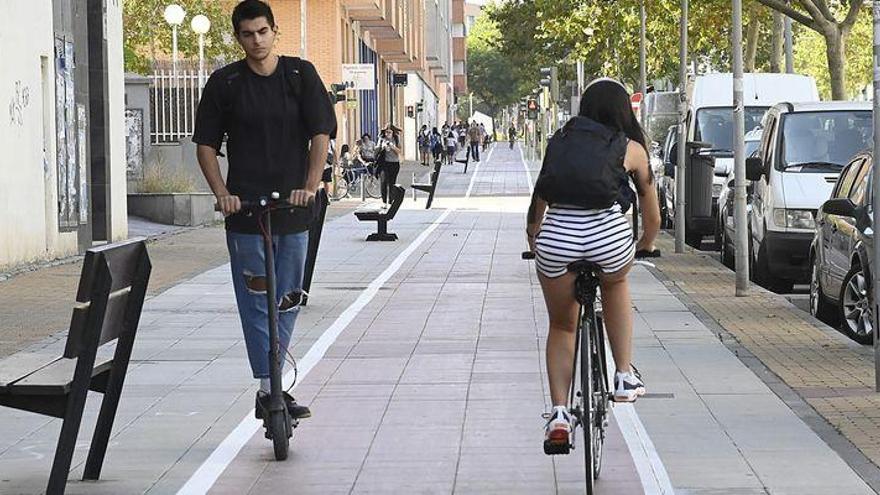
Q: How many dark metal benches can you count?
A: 5